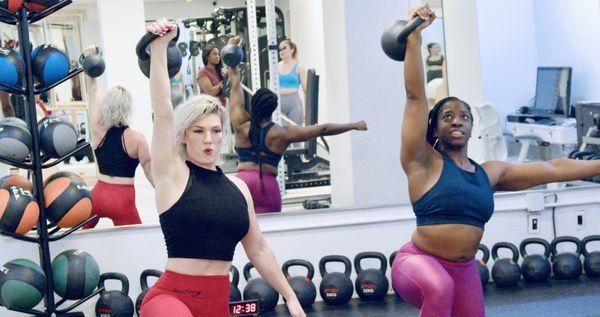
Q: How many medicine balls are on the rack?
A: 10